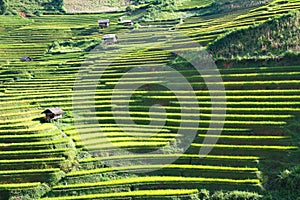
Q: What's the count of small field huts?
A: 5